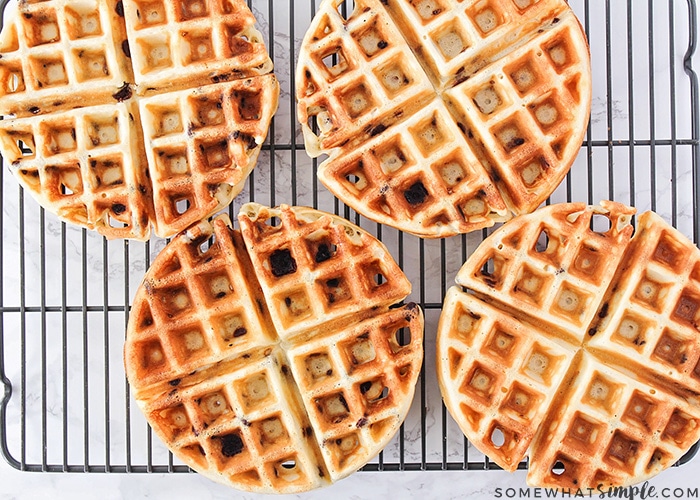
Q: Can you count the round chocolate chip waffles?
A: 4